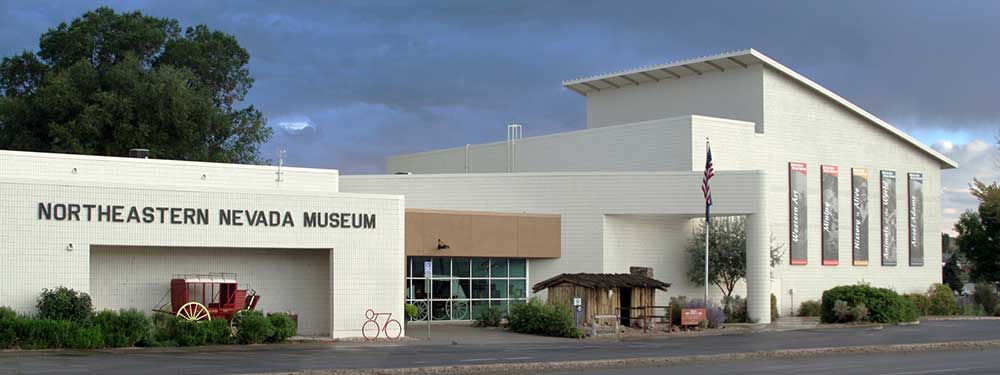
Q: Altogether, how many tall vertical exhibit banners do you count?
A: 5